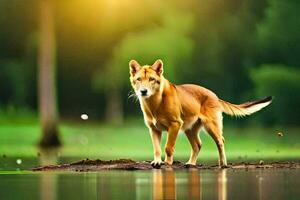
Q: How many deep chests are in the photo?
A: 1